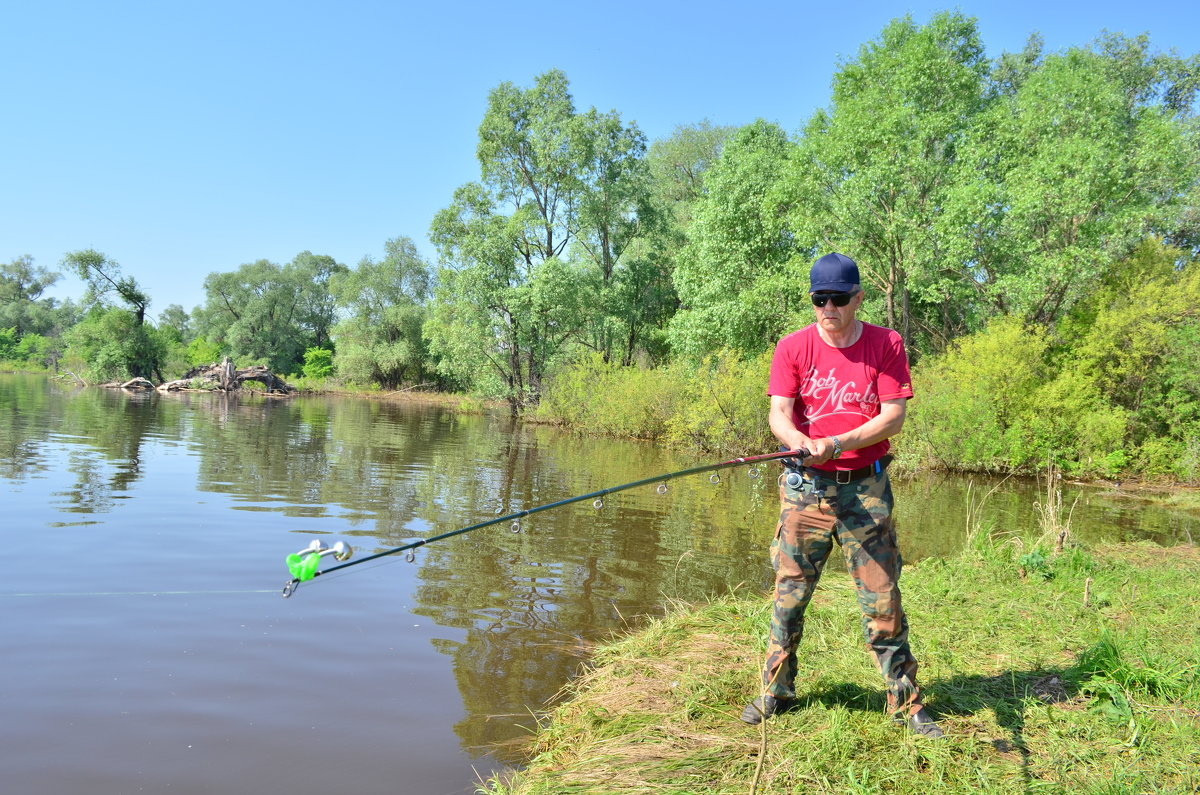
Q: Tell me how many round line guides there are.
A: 7